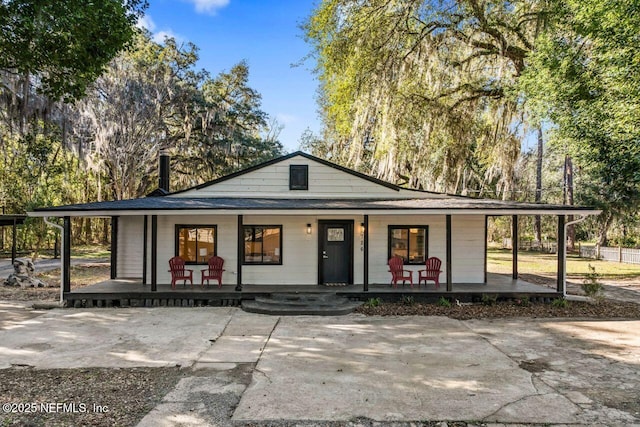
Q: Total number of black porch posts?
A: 8